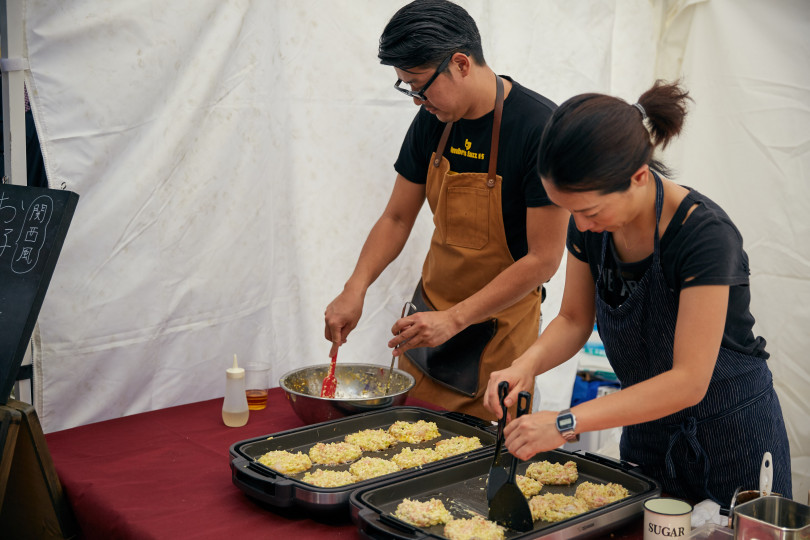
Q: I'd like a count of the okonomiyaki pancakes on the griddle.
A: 14